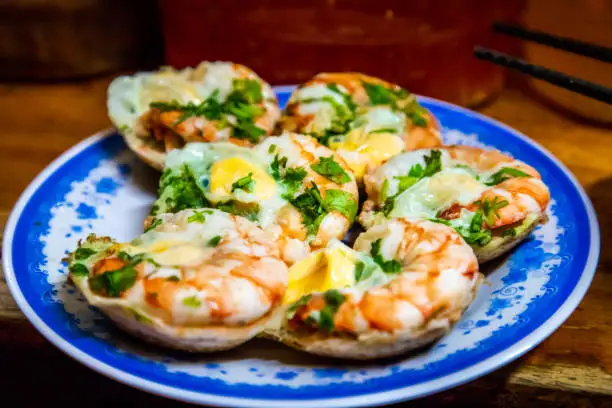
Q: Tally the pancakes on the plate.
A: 6